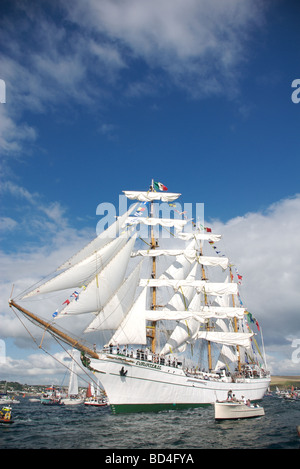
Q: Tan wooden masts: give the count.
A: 3